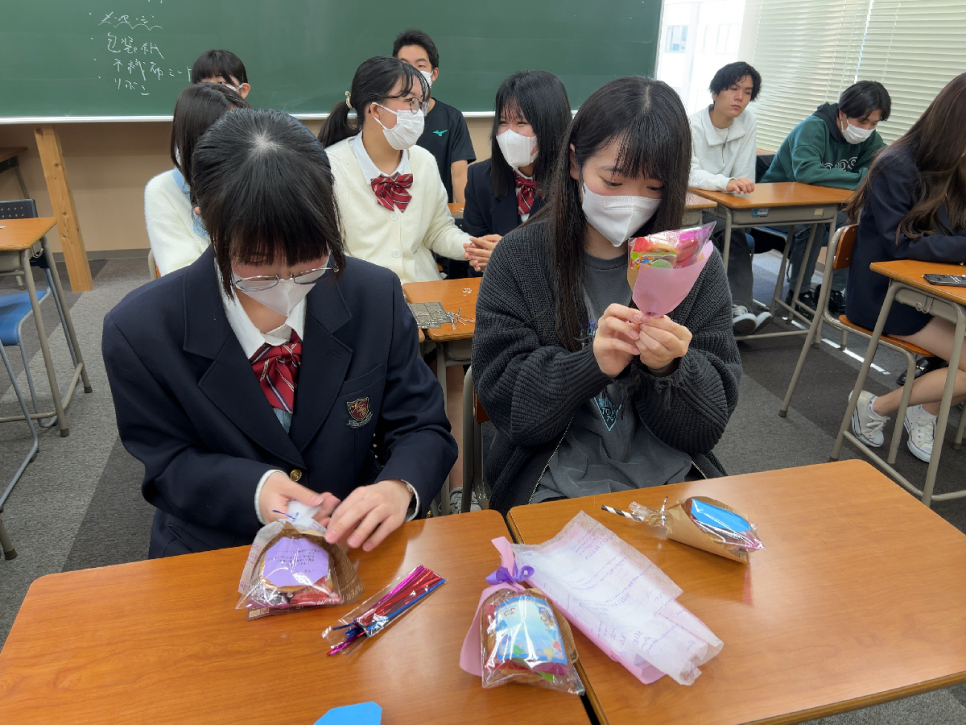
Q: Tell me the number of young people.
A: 10